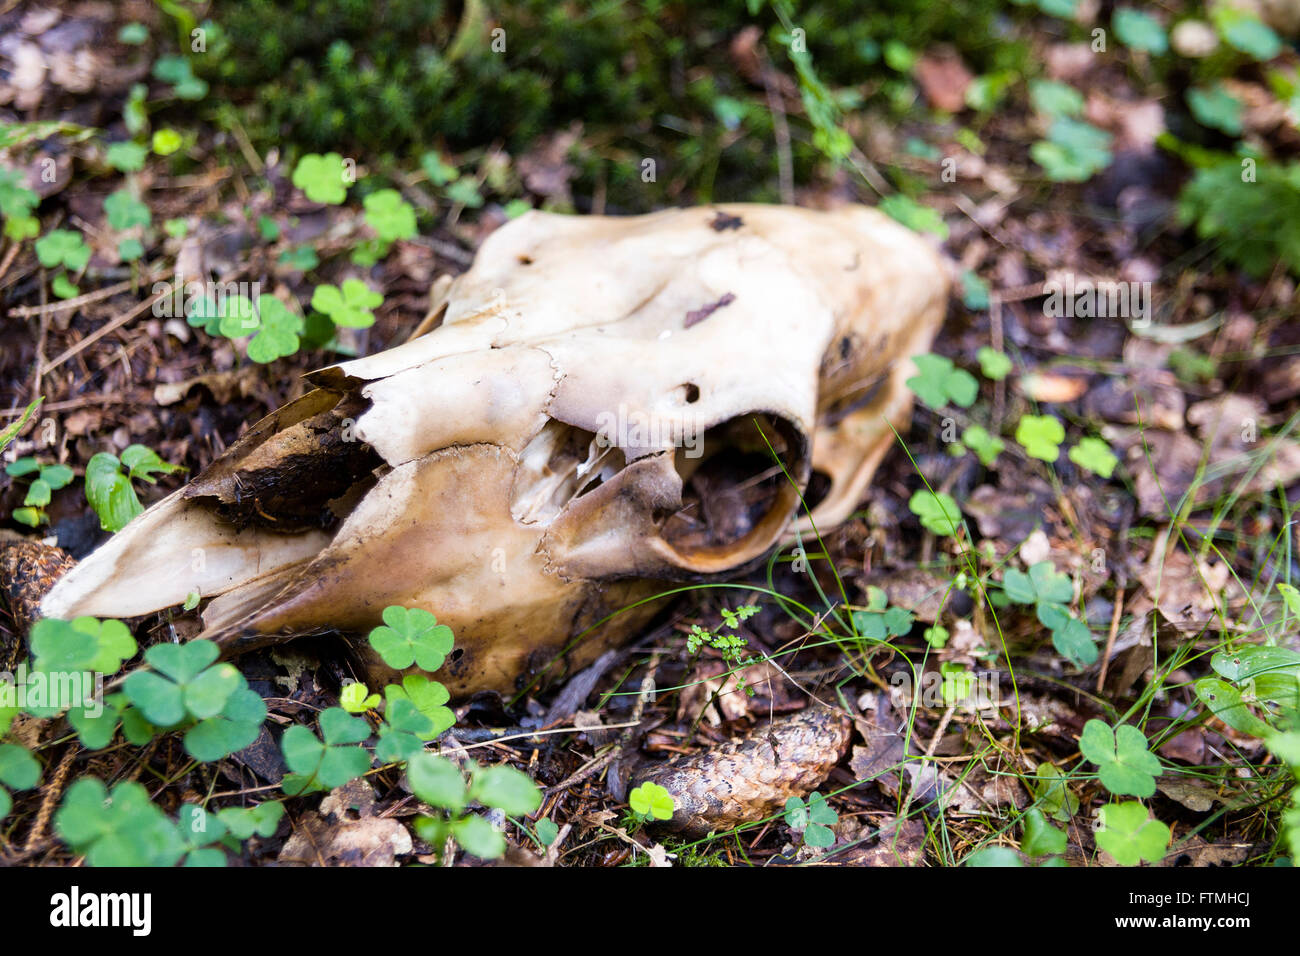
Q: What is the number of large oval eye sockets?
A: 1